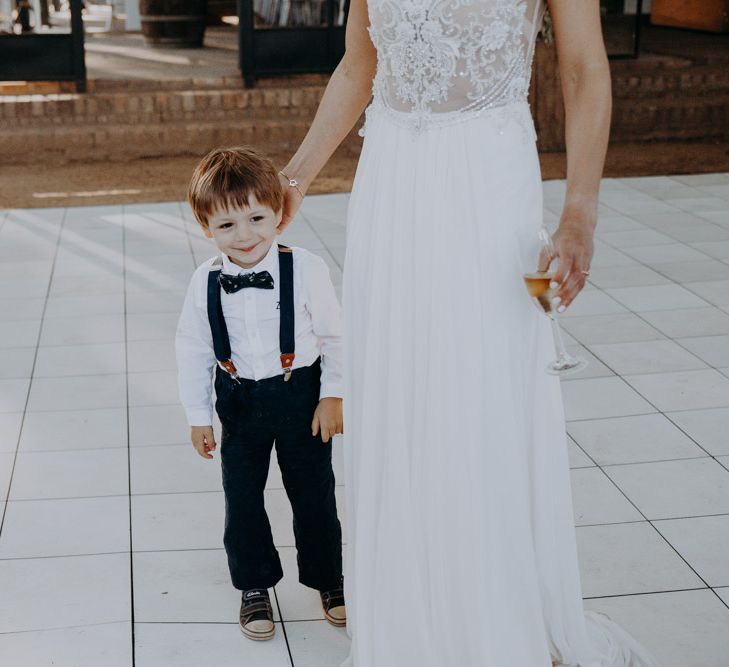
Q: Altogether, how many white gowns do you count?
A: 1